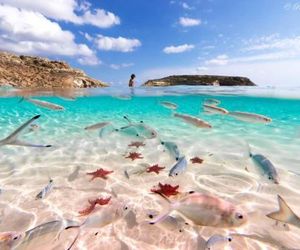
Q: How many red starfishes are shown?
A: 7